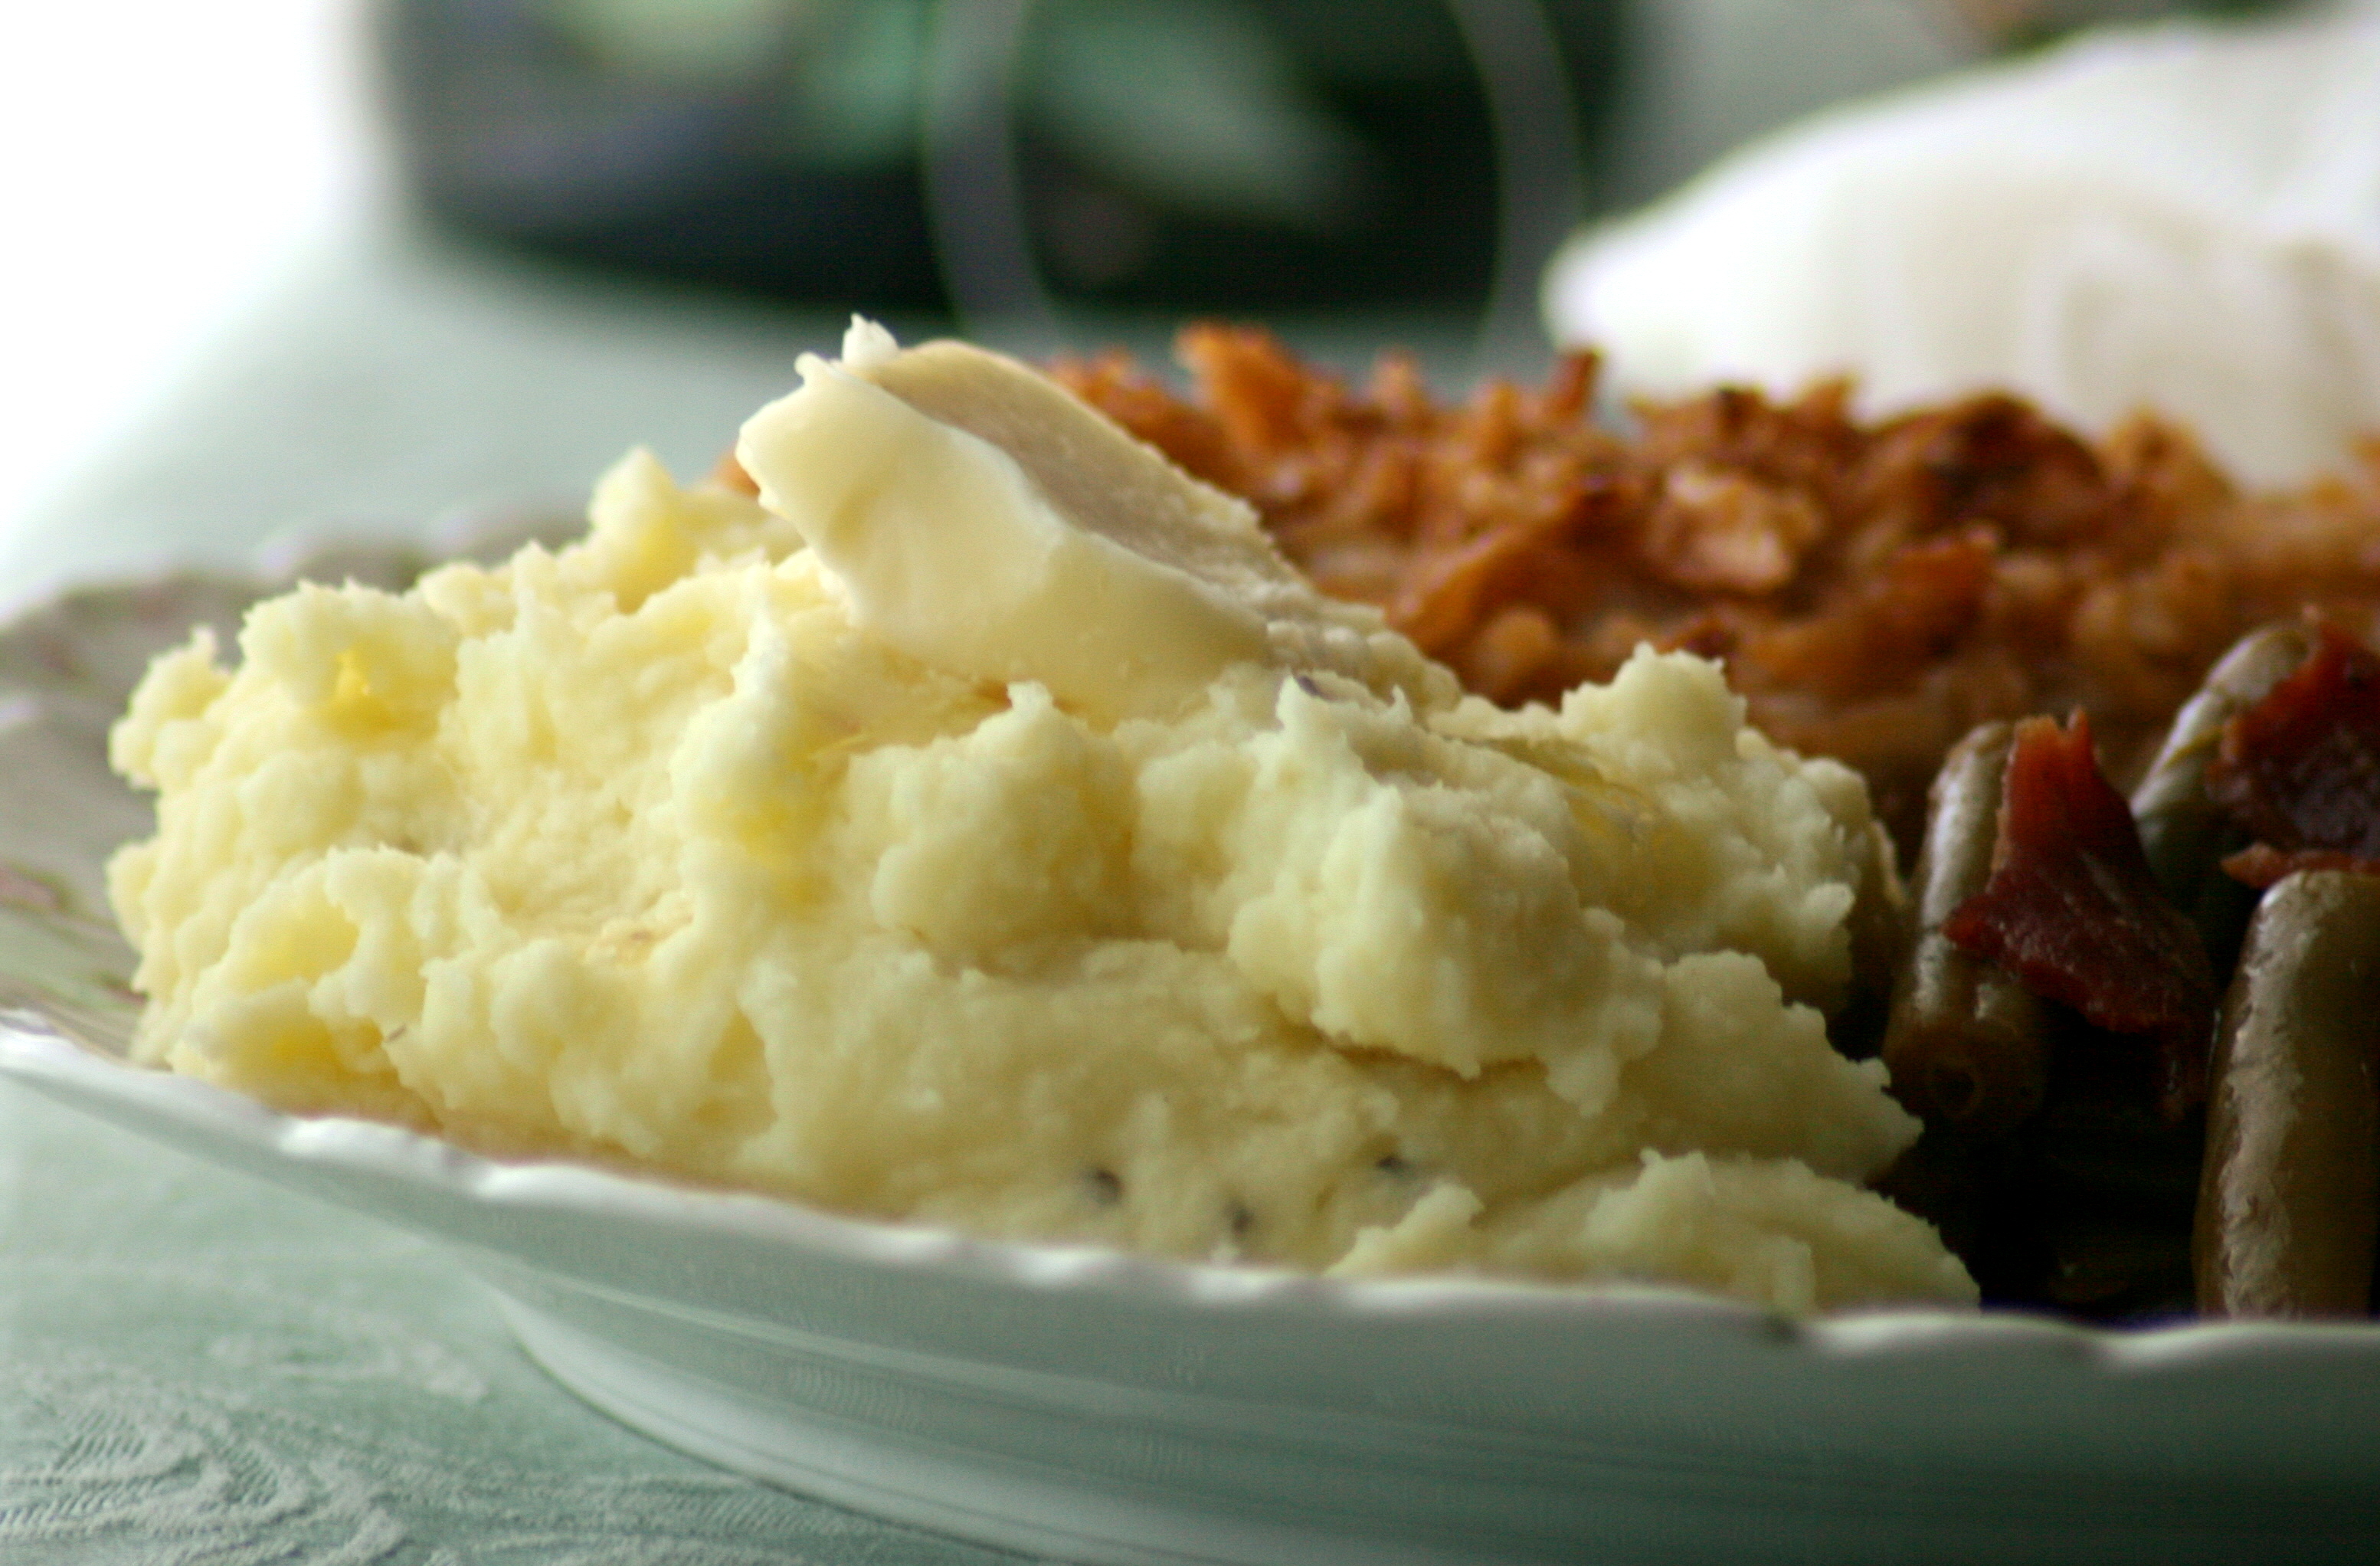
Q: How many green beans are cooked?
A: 3